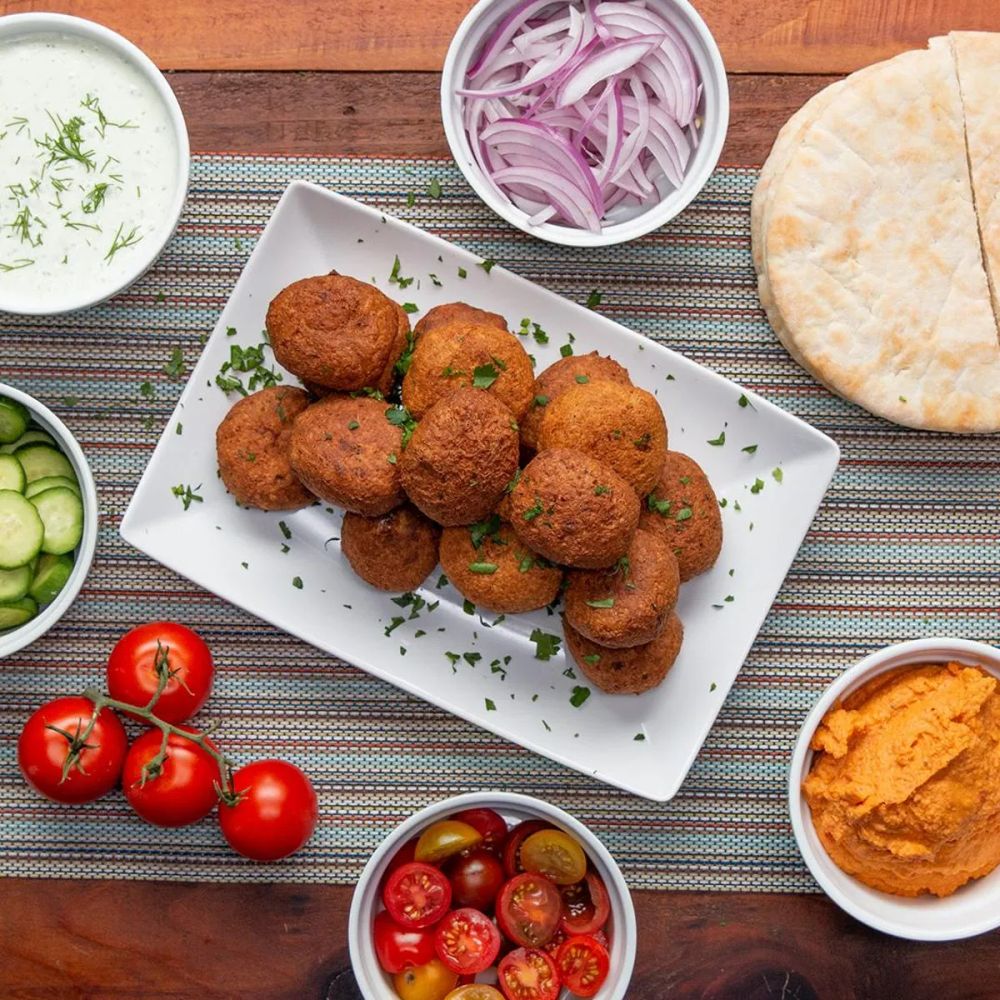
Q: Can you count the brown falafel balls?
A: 15